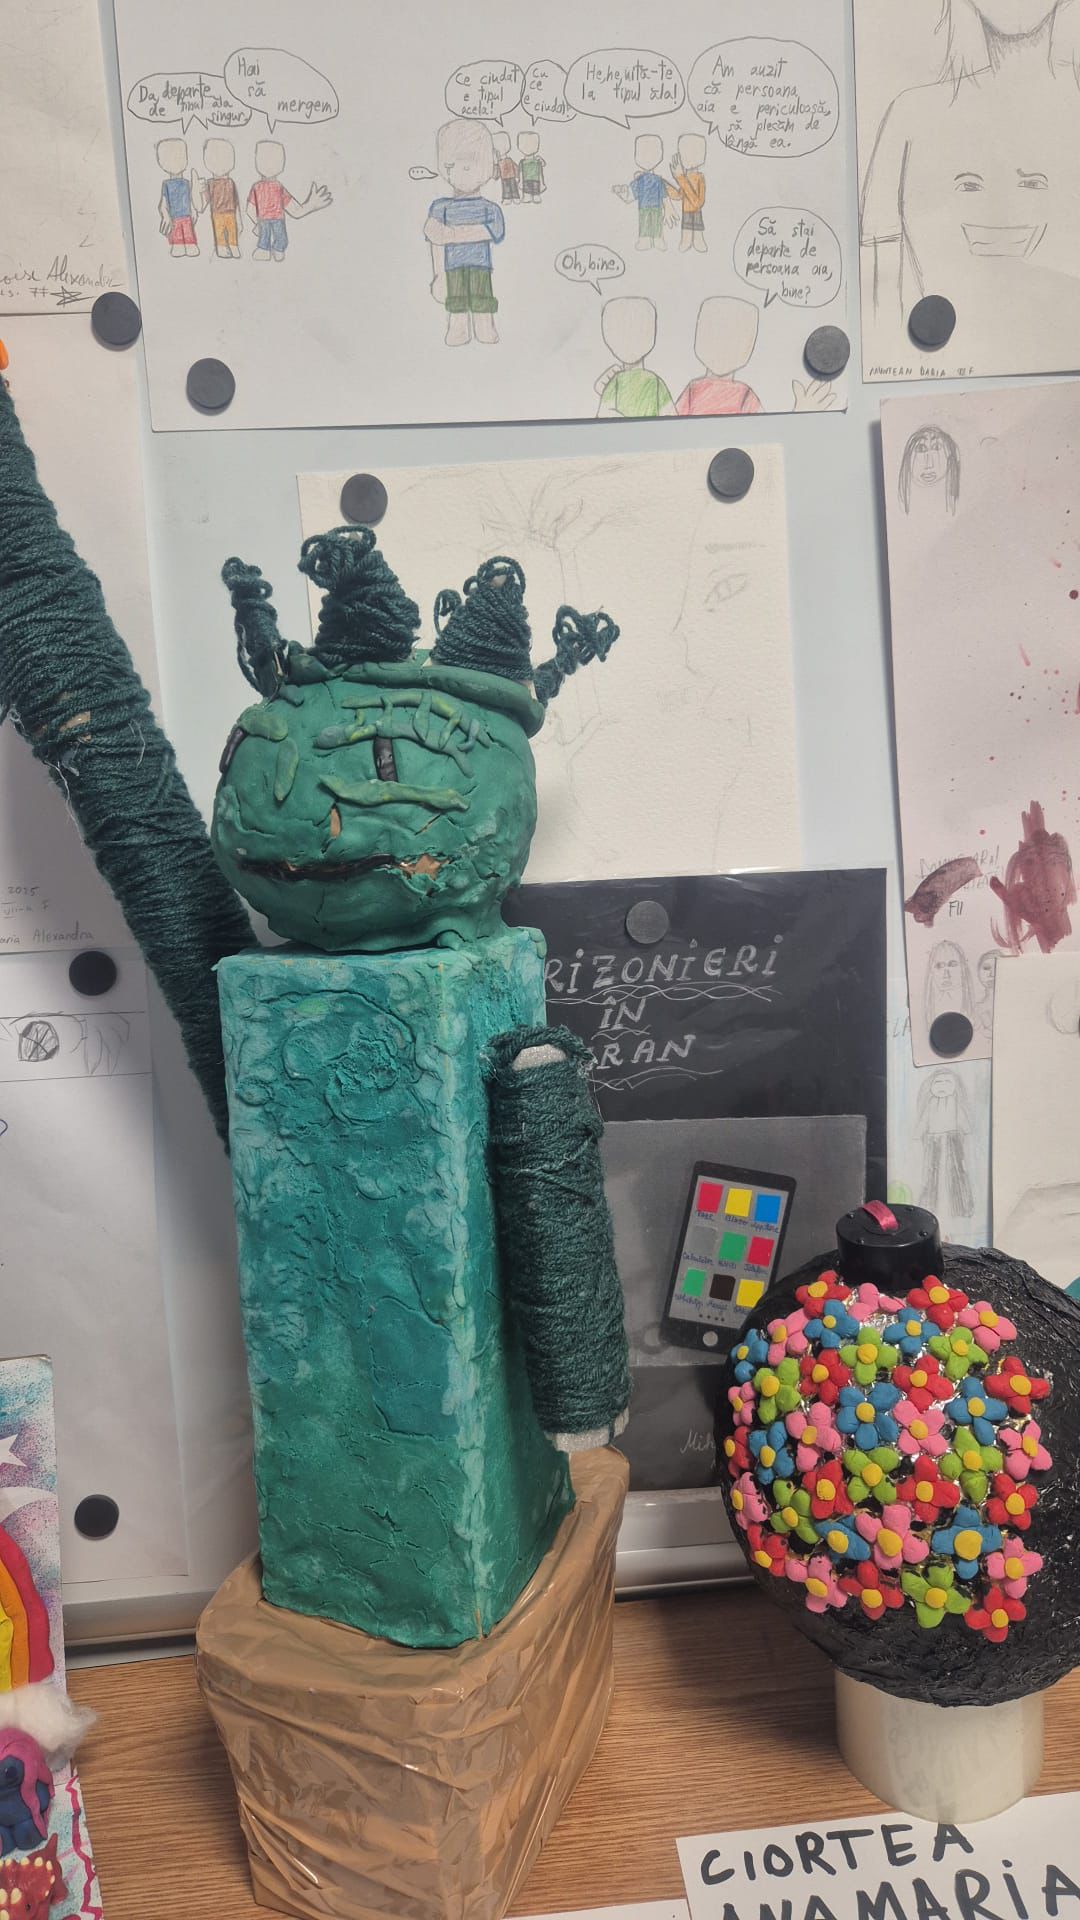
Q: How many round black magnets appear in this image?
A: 10